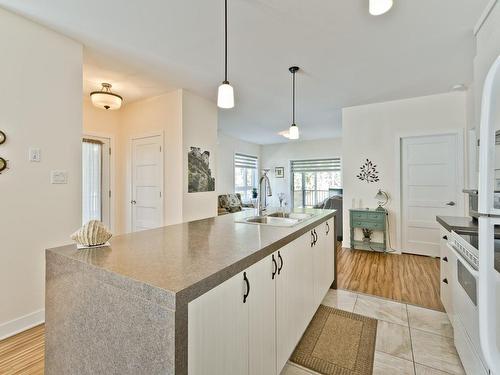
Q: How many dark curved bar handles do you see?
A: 6